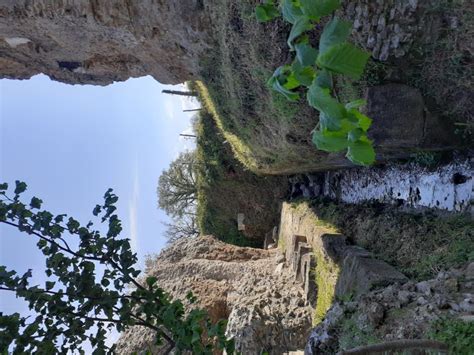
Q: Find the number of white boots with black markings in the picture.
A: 0